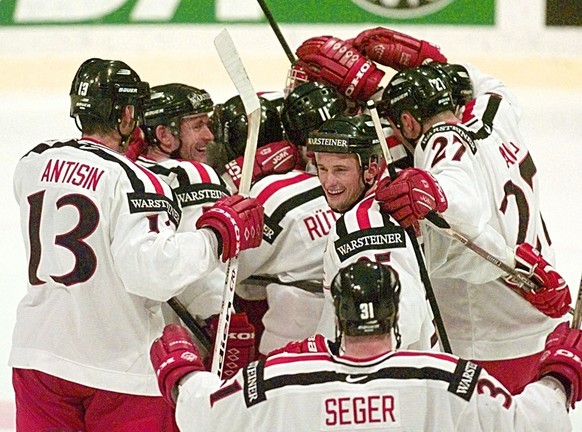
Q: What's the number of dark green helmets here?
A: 8